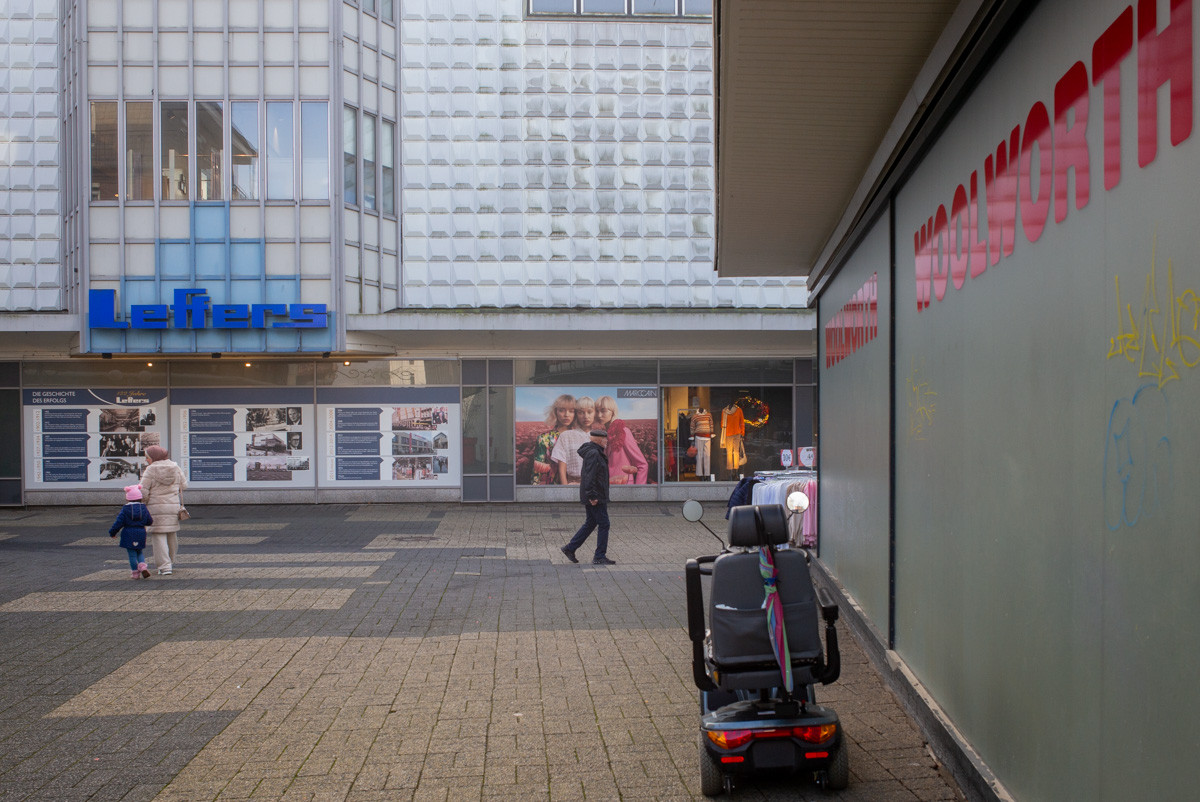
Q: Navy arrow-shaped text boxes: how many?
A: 9